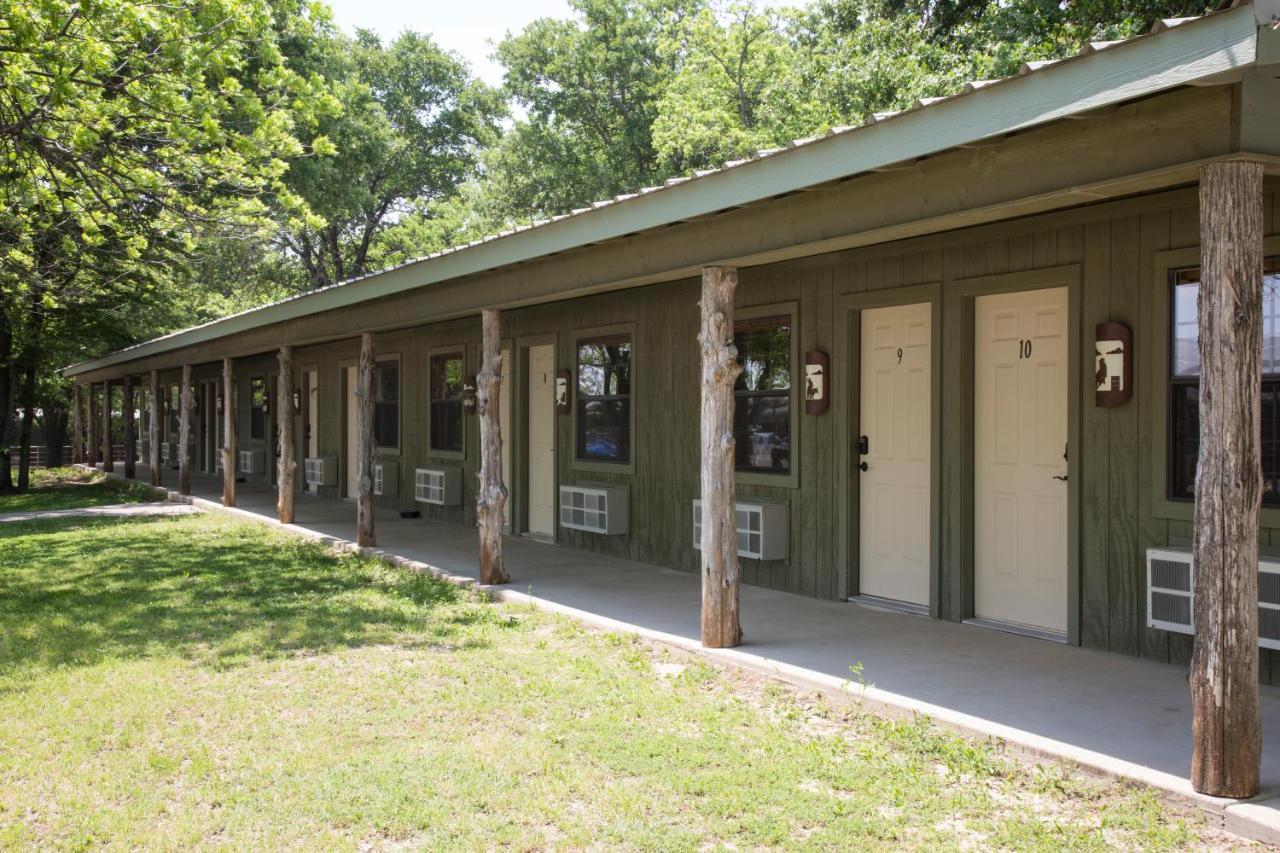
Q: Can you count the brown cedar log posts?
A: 12